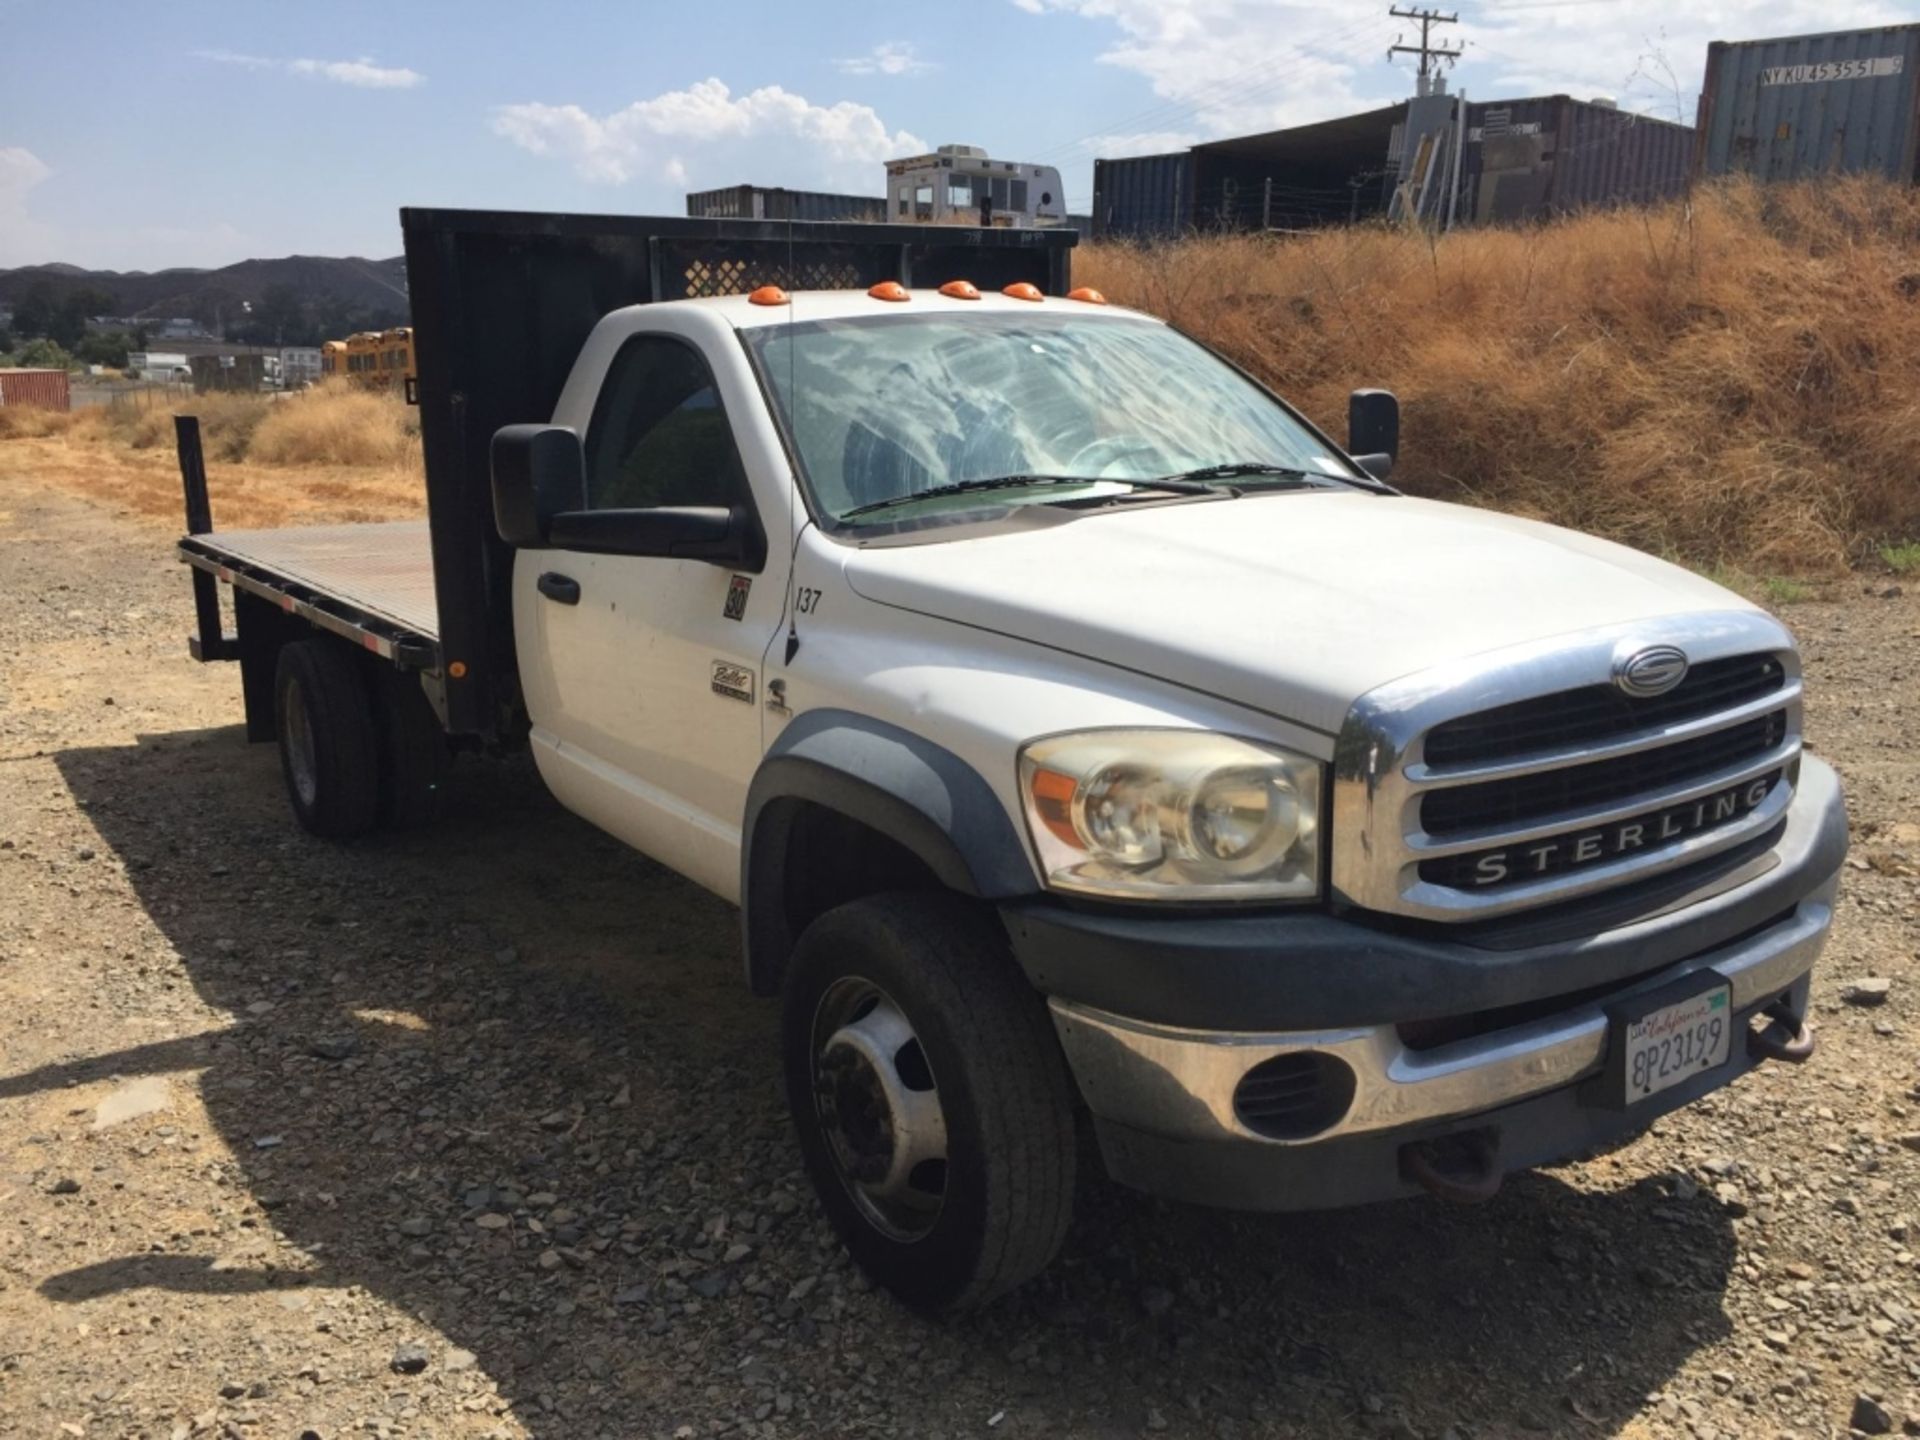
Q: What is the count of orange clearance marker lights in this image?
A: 5